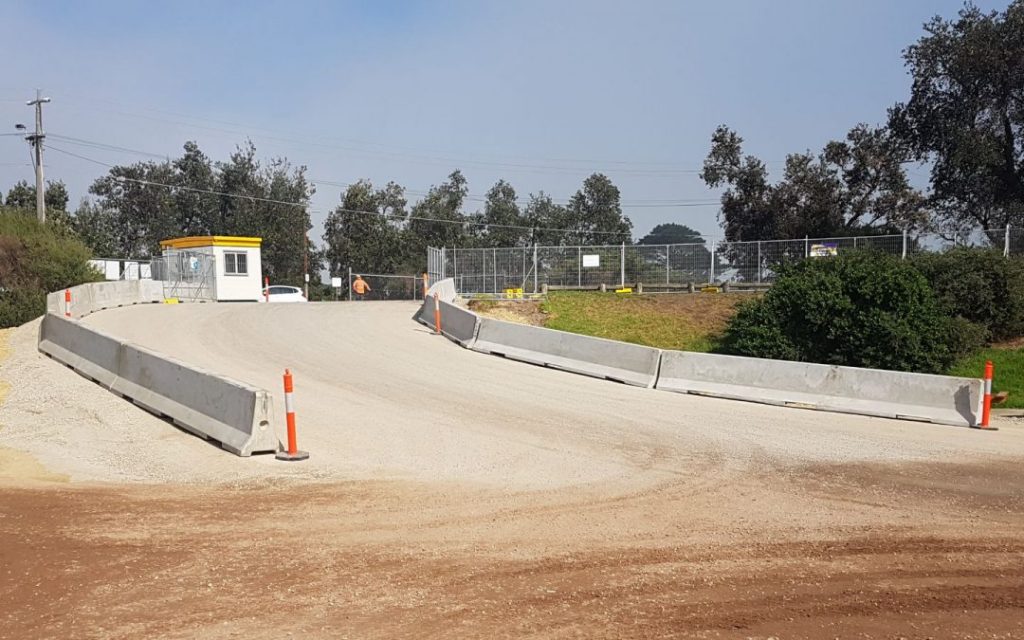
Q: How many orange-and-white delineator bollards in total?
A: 6